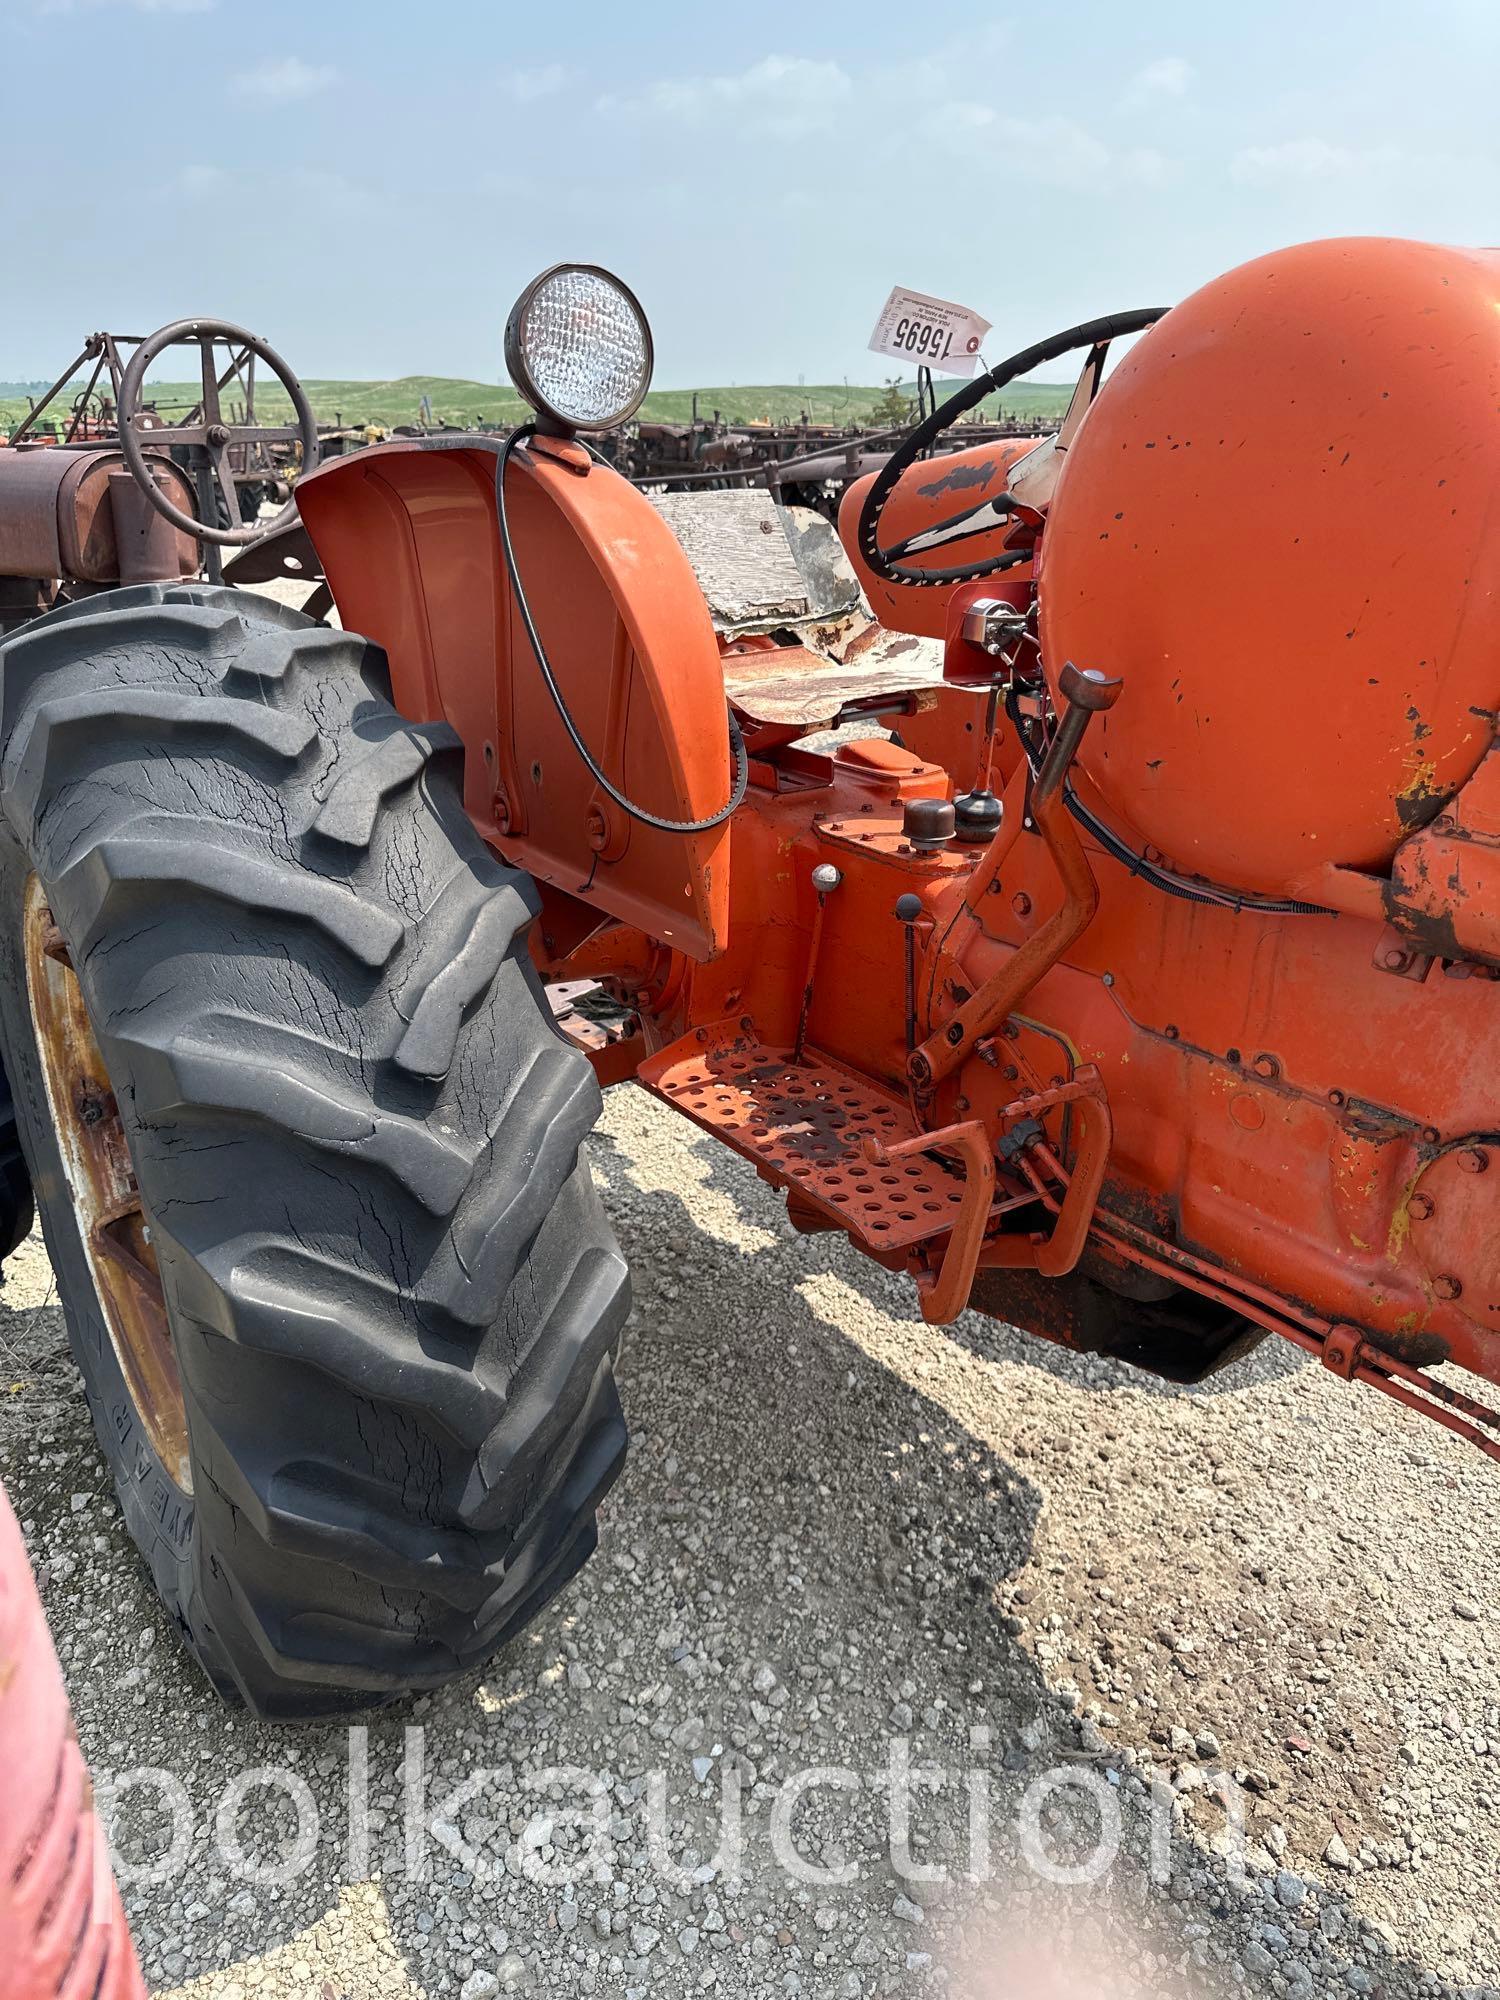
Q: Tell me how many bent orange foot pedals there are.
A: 2